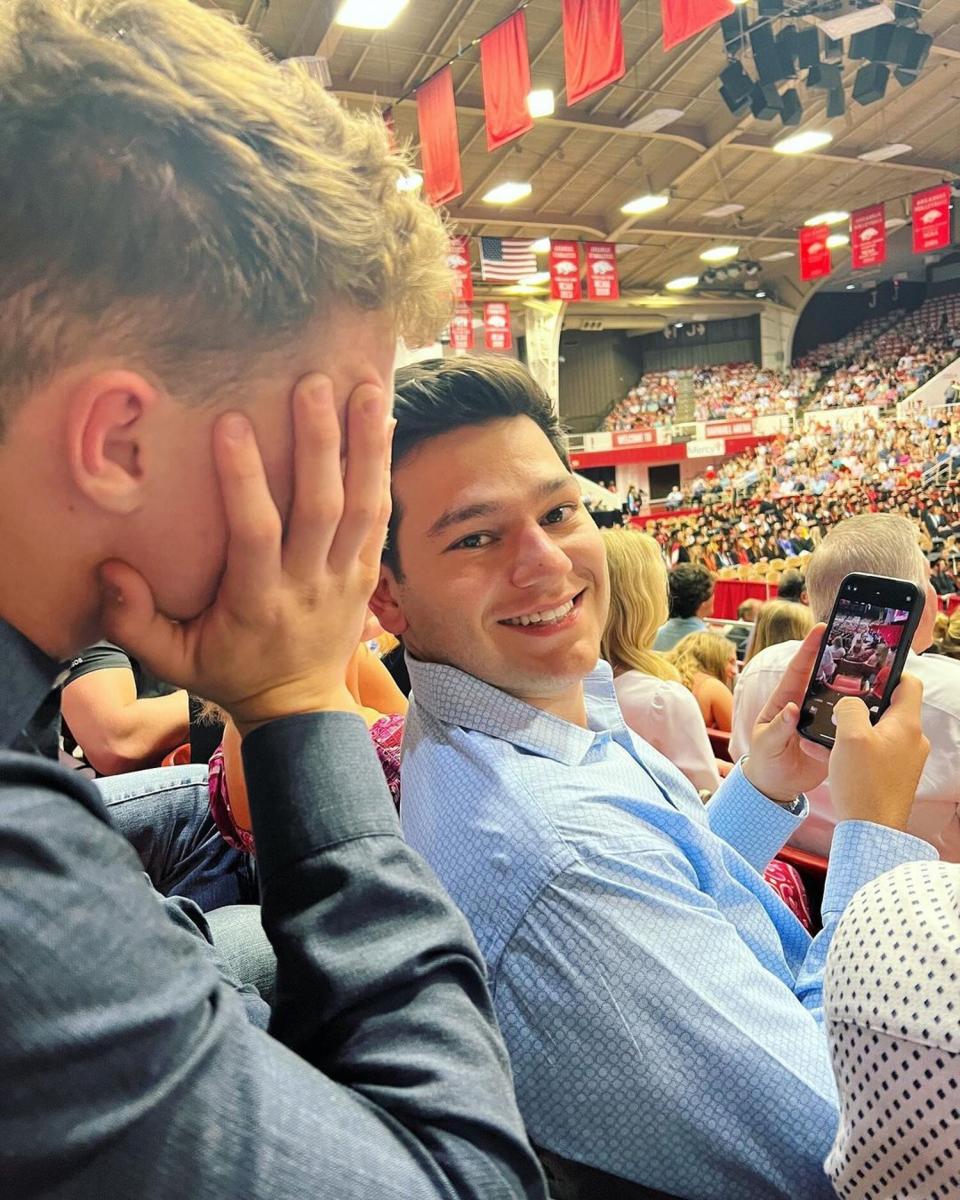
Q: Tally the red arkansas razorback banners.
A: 8